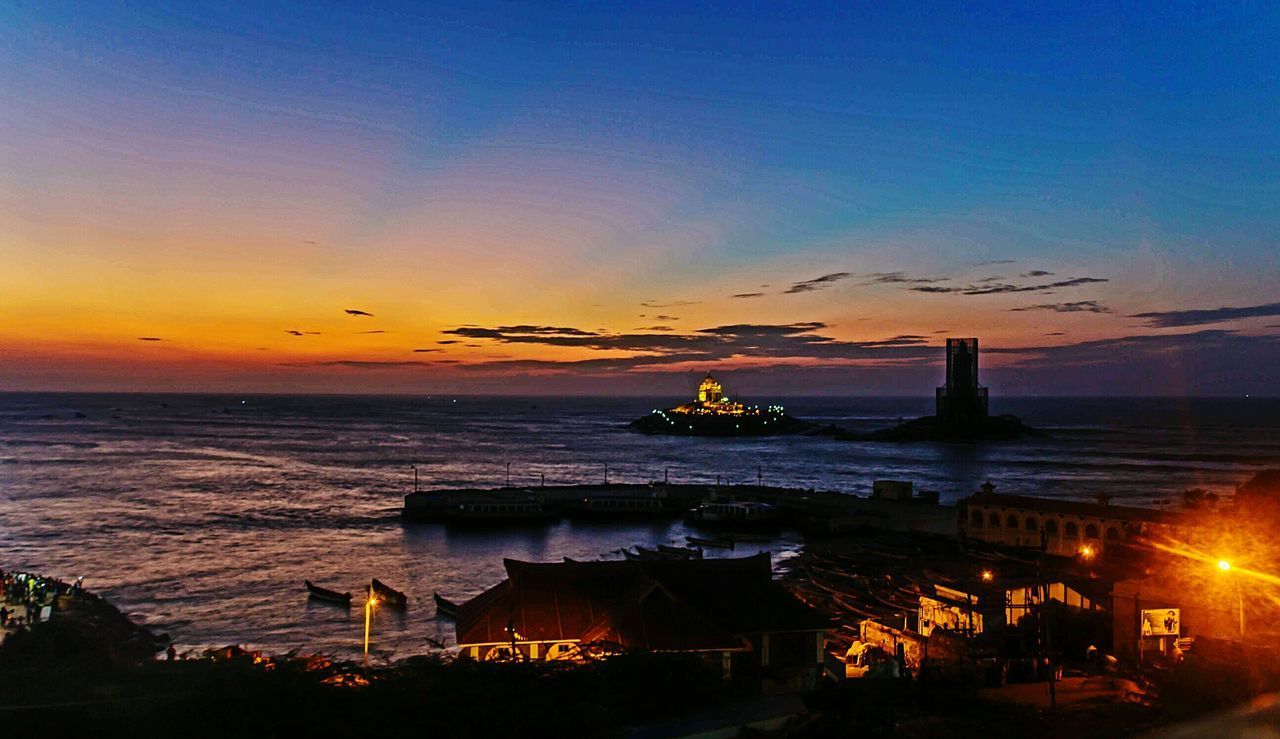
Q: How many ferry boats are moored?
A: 3